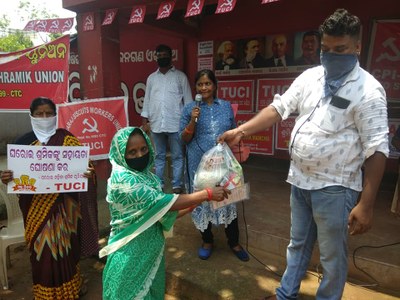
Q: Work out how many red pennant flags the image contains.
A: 11